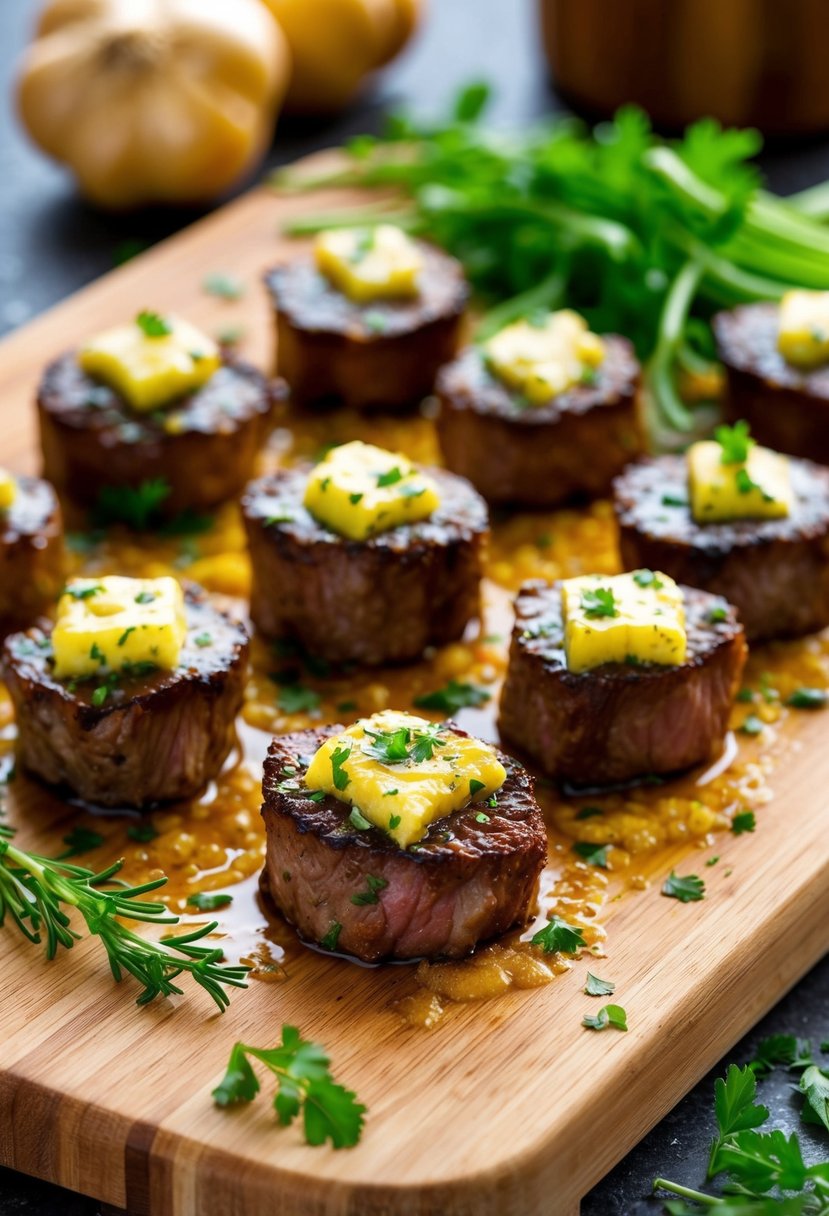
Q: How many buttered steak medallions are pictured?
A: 10